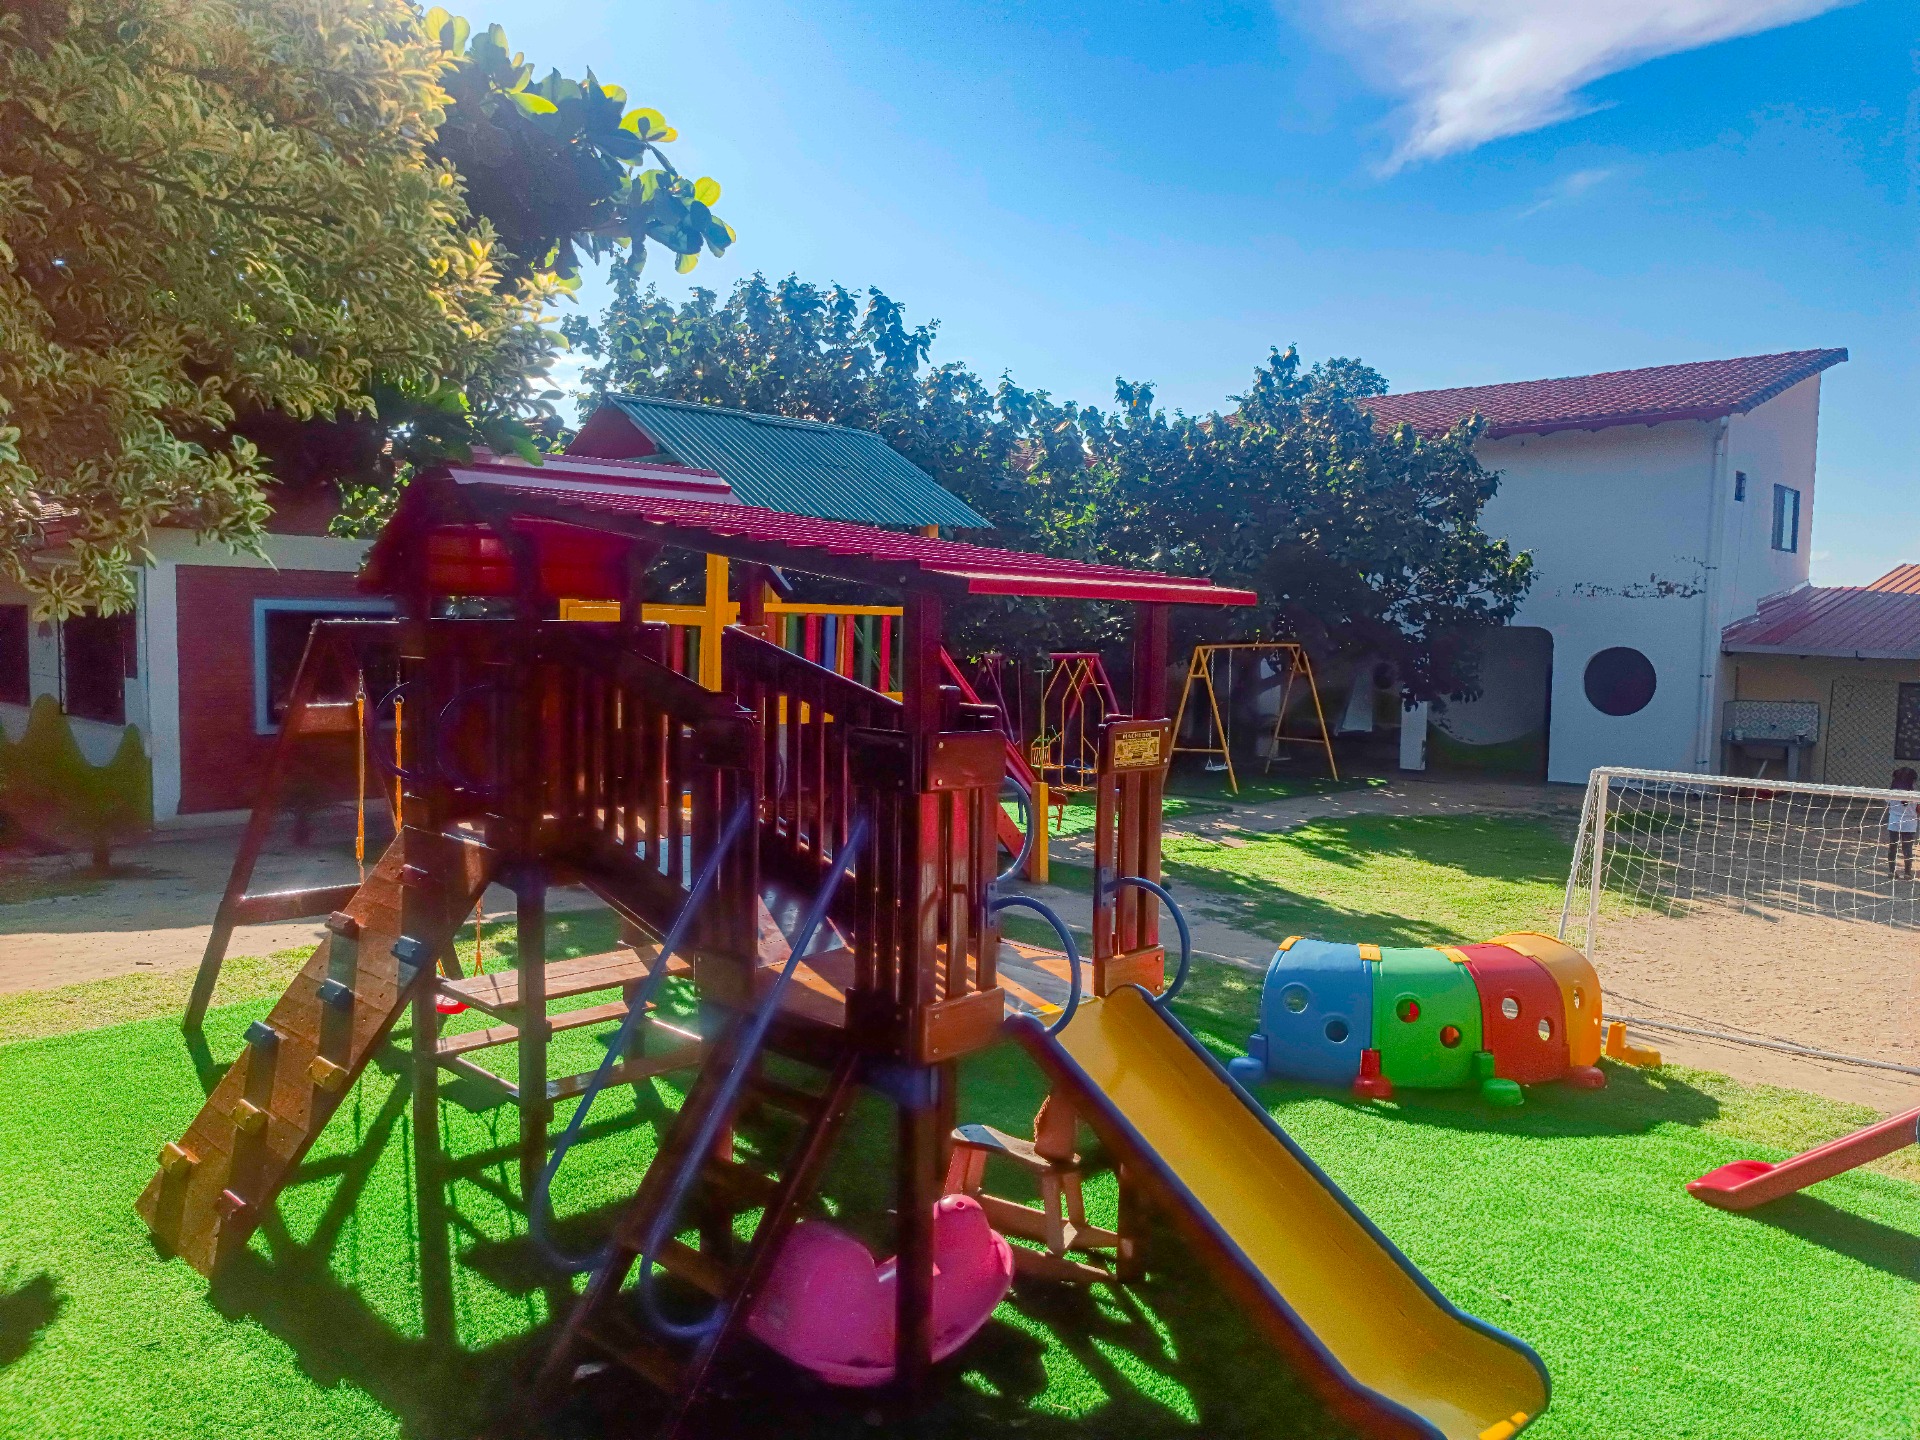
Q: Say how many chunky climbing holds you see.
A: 9